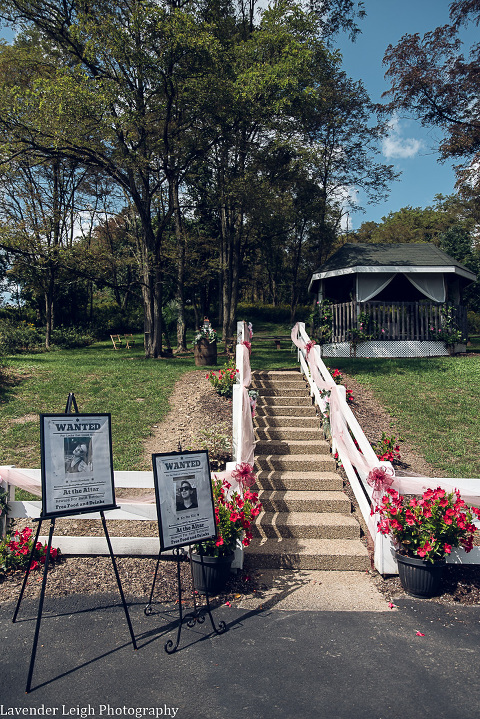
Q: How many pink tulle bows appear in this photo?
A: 4